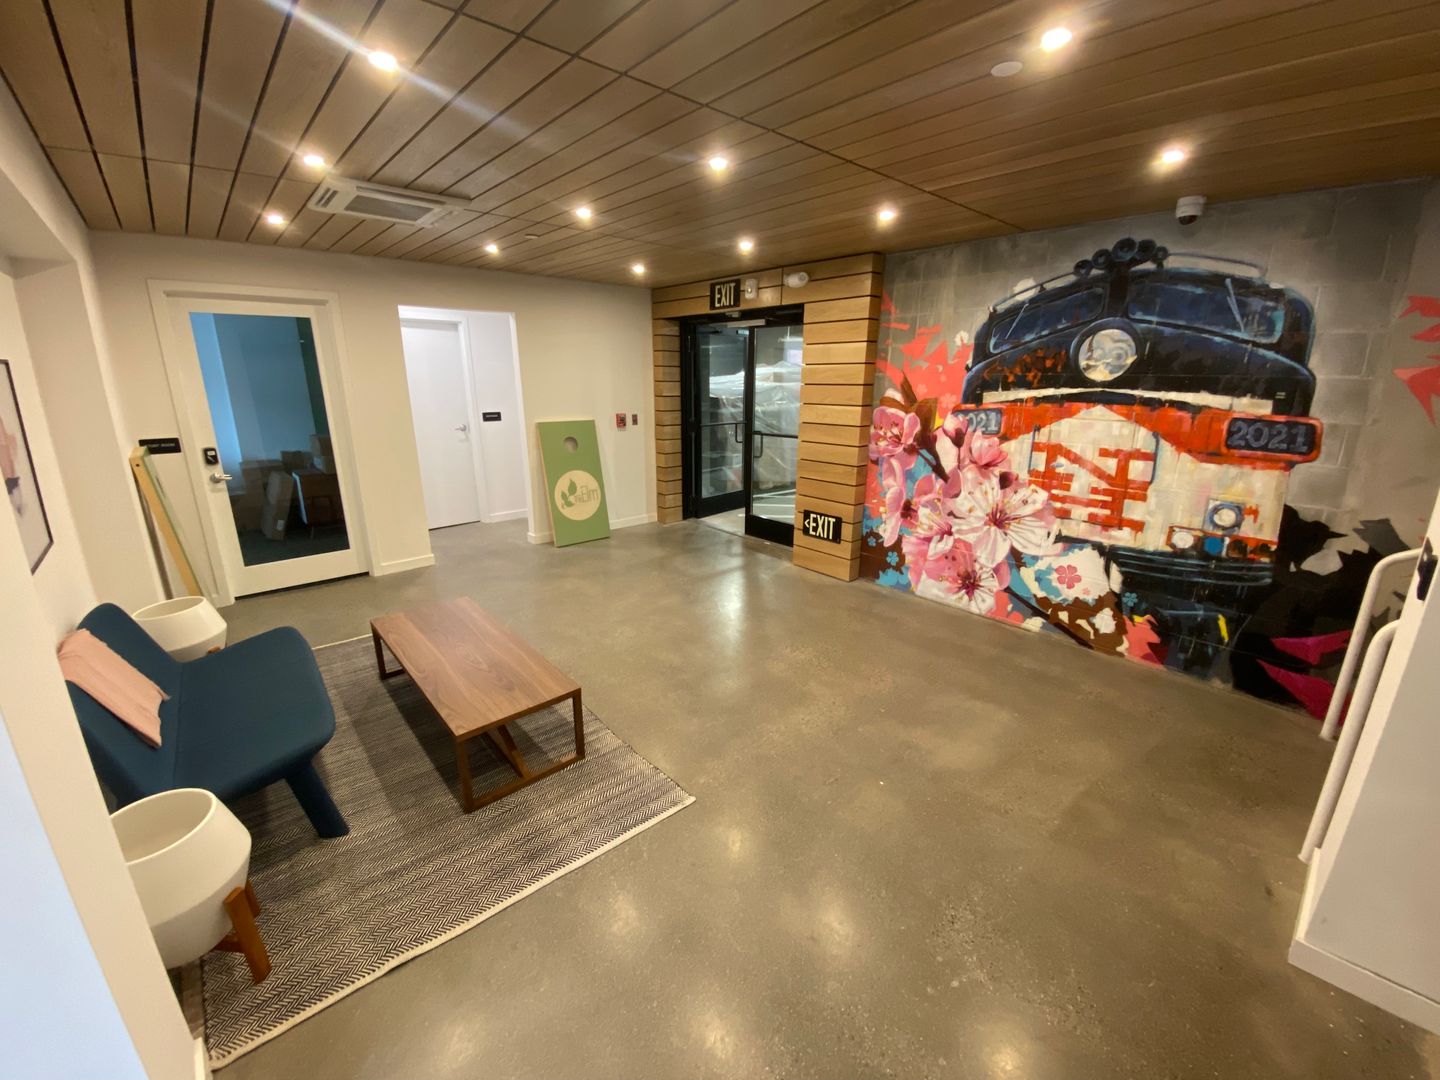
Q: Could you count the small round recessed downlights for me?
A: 11